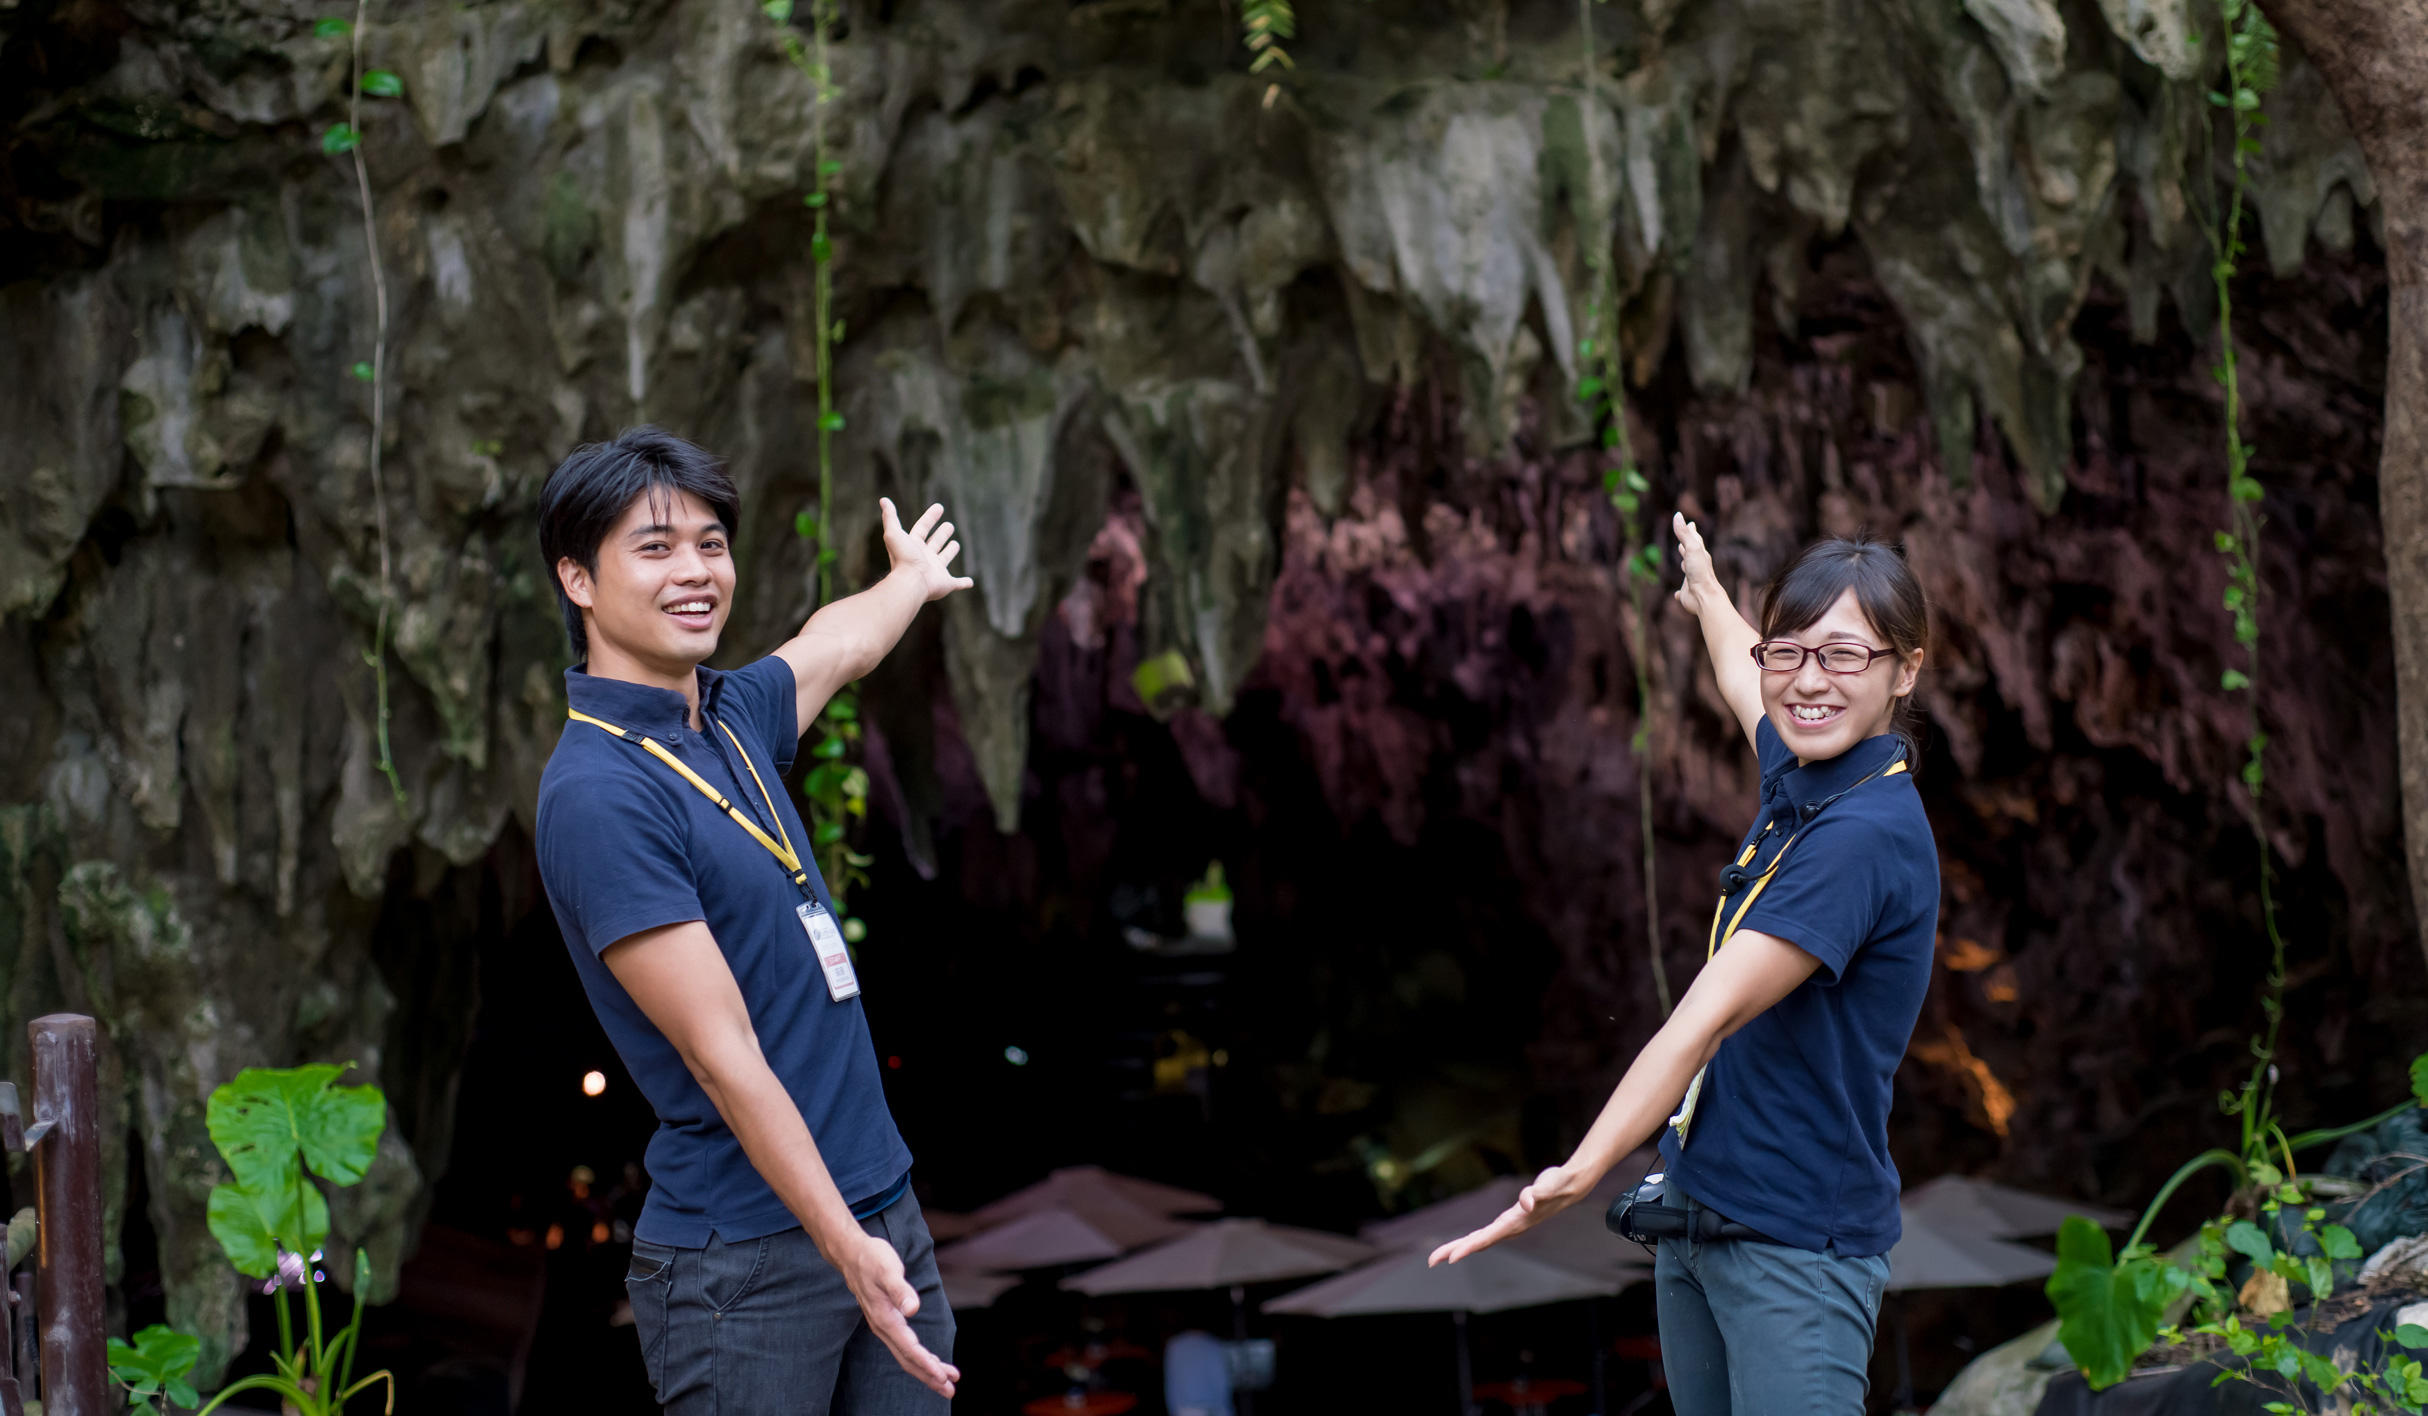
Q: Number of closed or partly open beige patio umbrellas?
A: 0